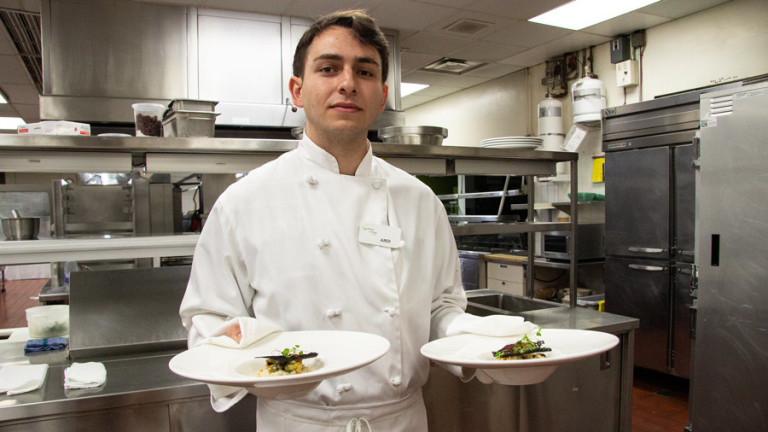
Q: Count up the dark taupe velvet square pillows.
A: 0